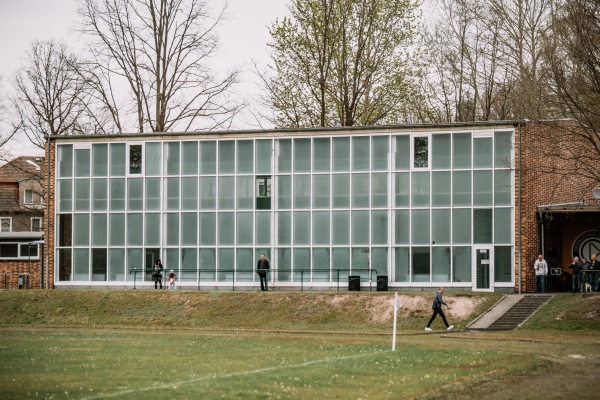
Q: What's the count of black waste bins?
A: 2